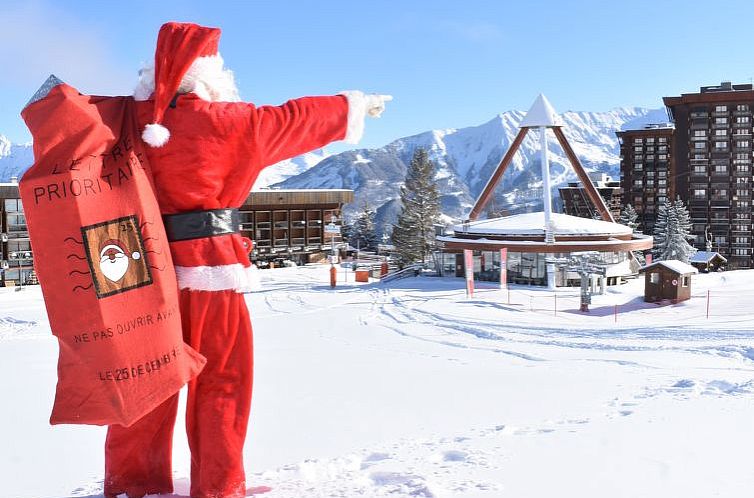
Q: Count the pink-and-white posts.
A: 2